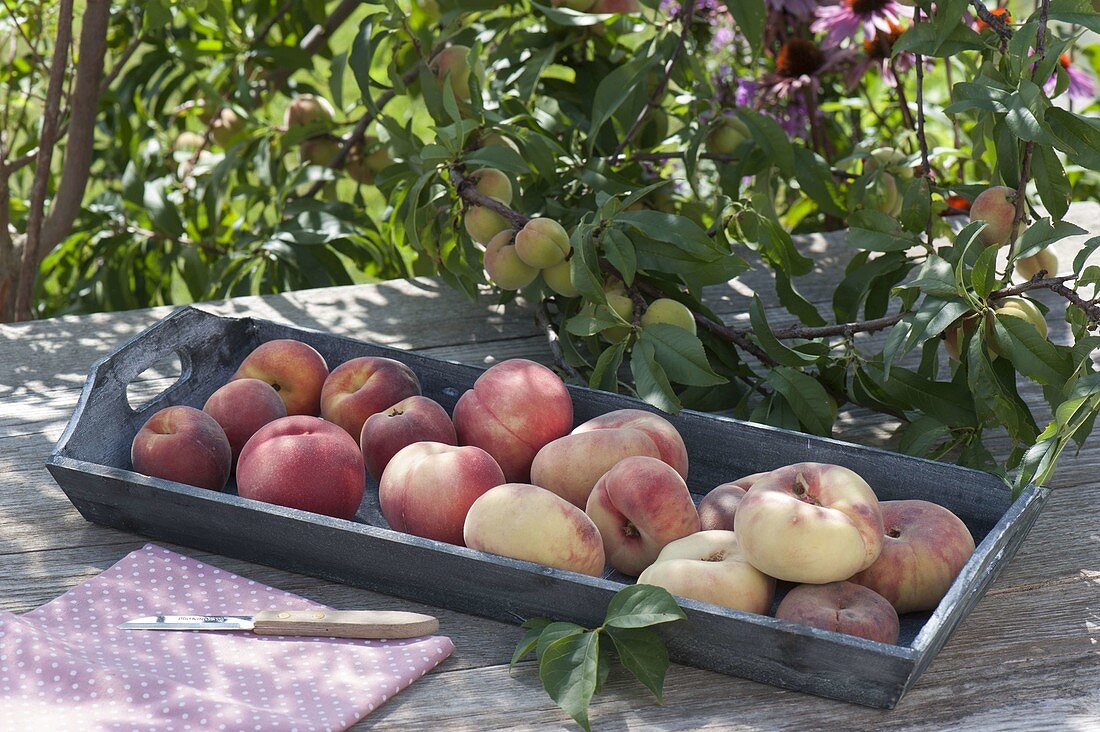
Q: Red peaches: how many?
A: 8